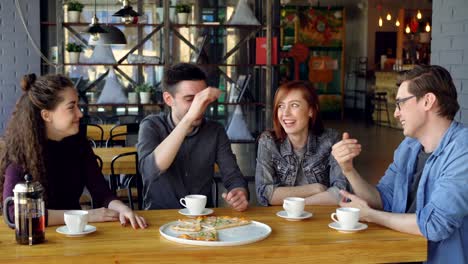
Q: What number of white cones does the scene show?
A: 4